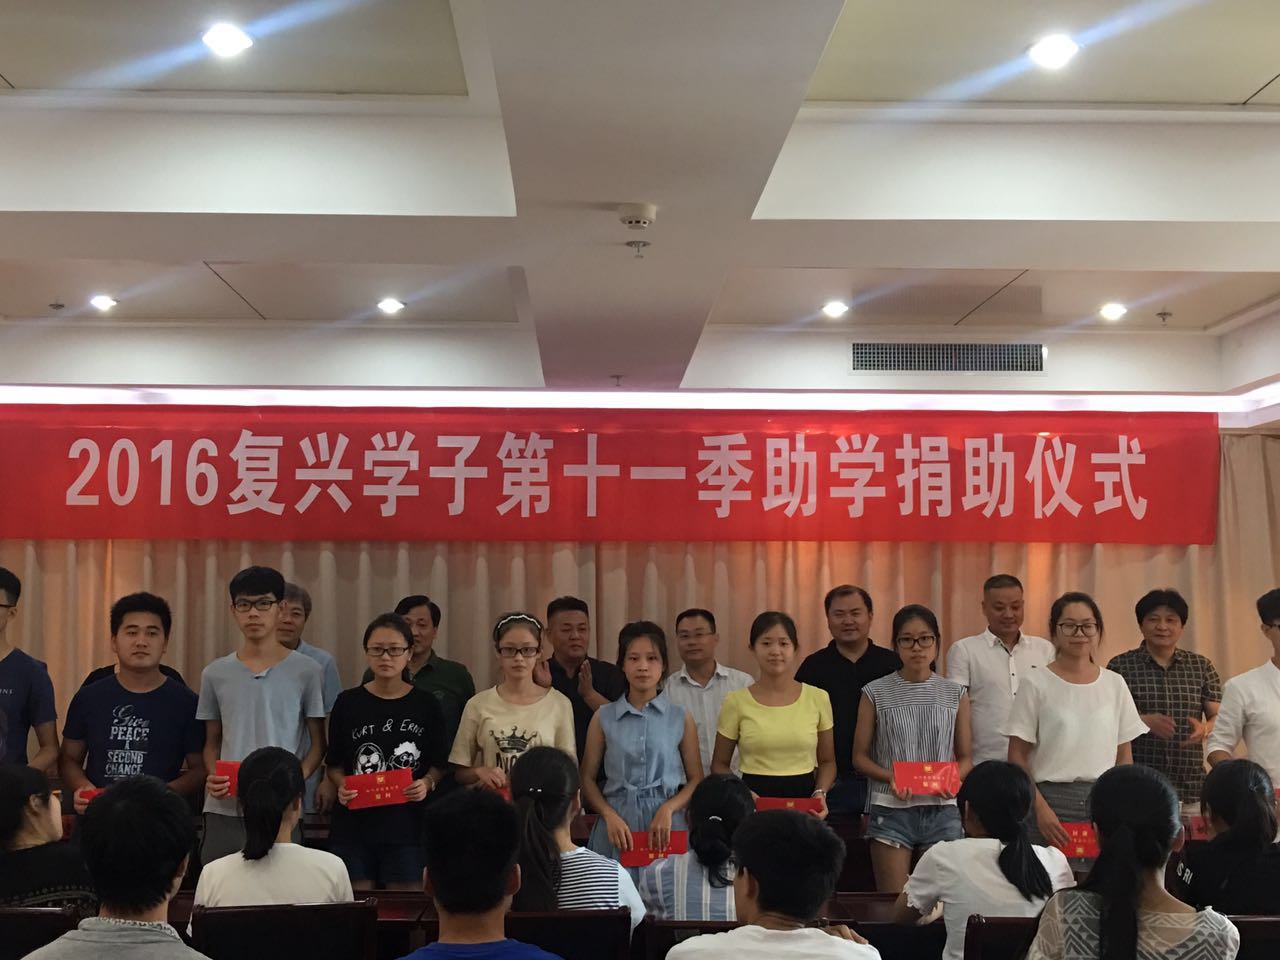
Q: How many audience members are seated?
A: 10